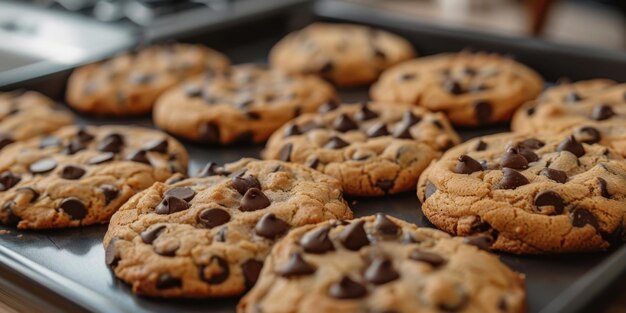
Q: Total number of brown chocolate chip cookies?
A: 11